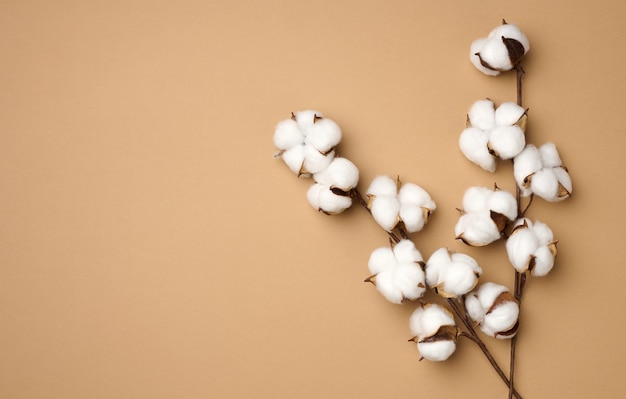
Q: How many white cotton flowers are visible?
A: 12